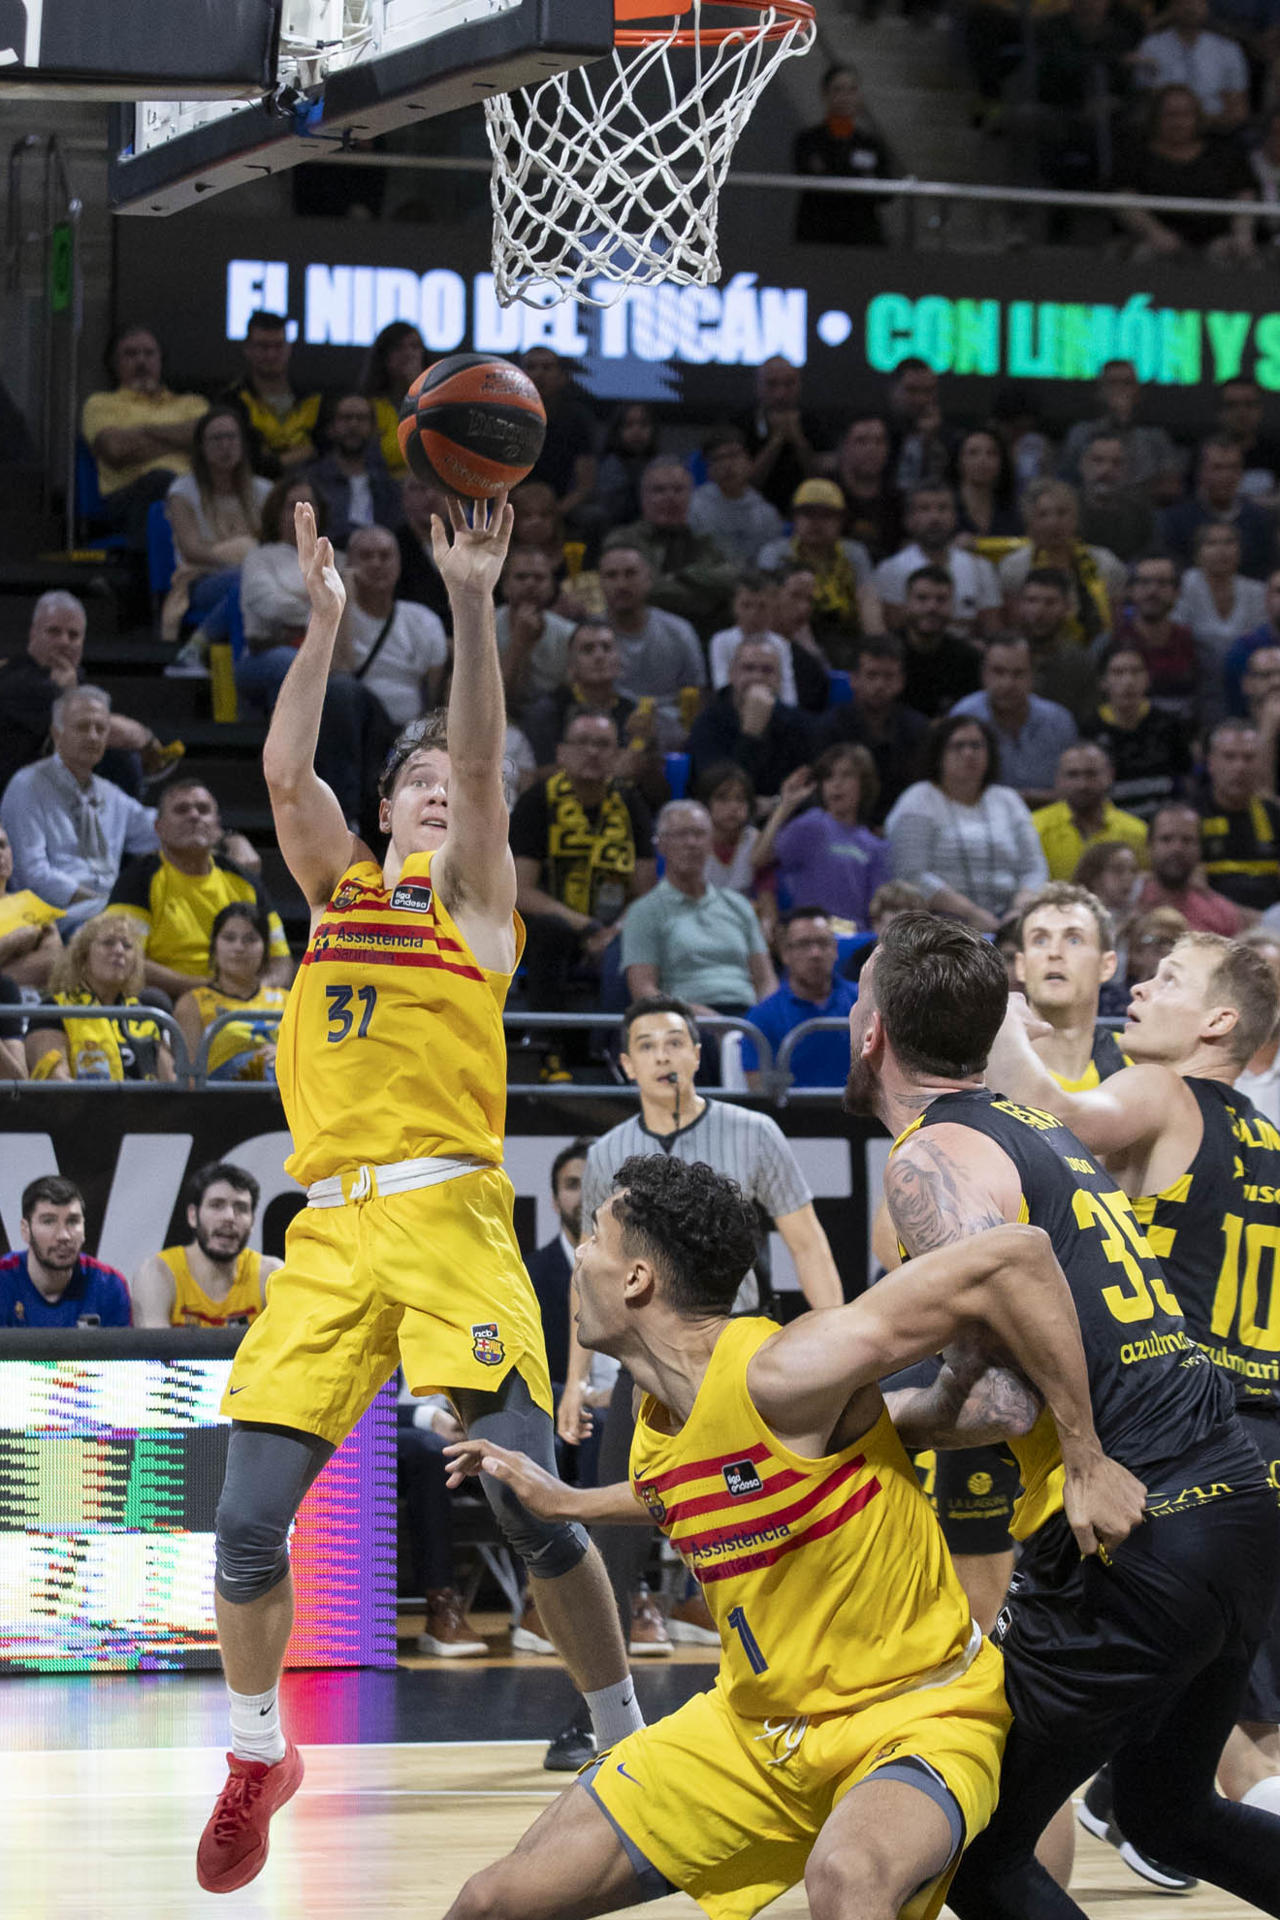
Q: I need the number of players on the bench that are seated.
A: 2